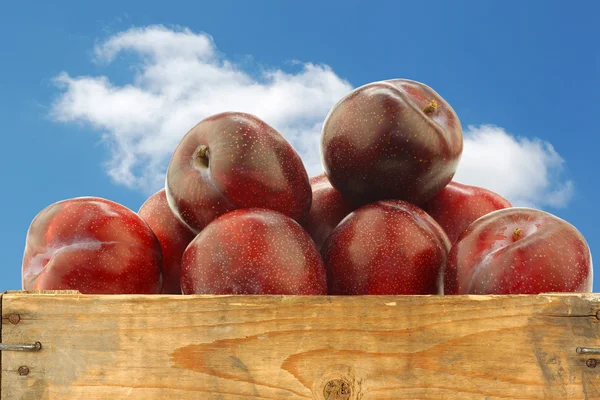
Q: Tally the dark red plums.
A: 9